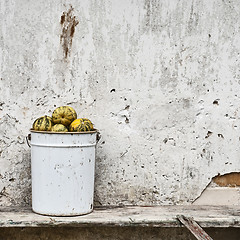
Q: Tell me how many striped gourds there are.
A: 4